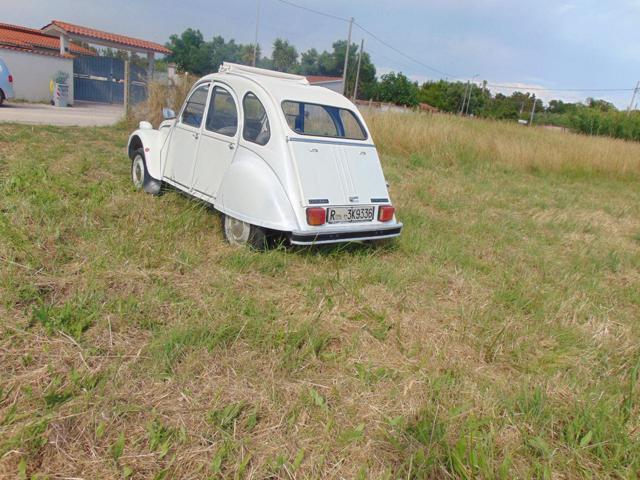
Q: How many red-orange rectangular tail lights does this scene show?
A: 2